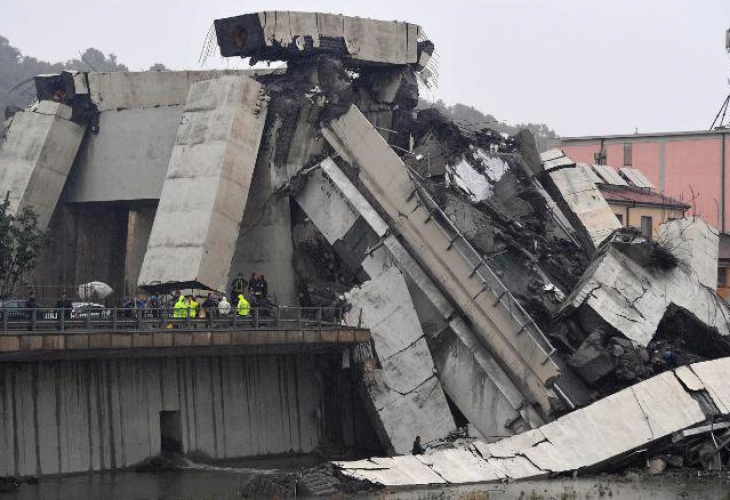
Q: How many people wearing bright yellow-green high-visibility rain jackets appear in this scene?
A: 3